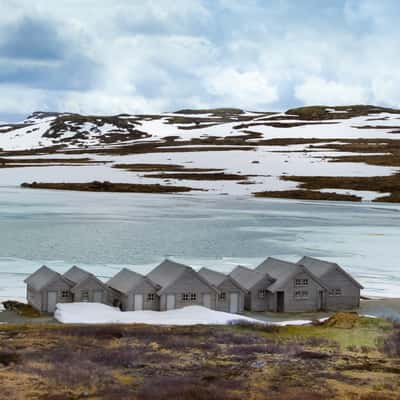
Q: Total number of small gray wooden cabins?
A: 8